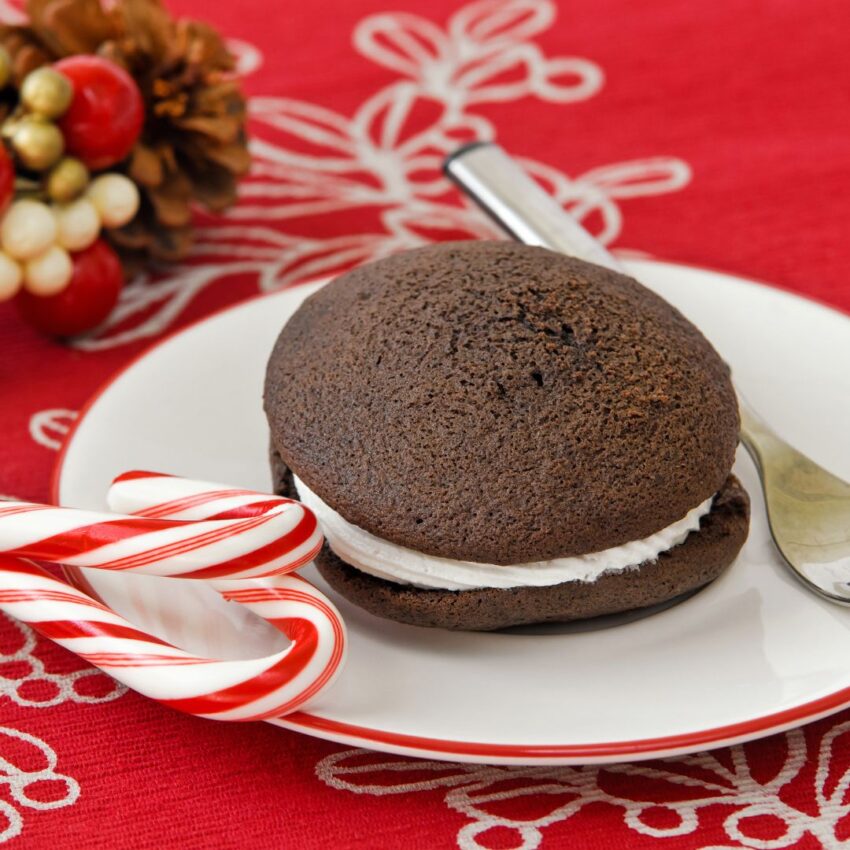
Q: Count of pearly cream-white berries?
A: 5